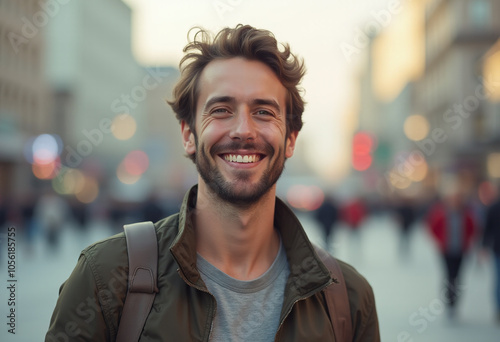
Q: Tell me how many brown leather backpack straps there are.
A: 2